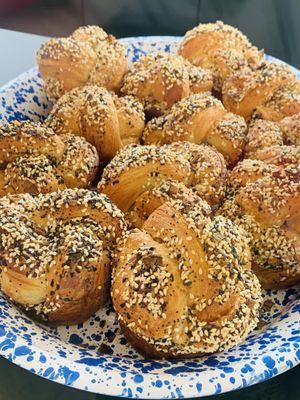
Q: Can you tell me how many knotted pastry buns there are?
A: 12